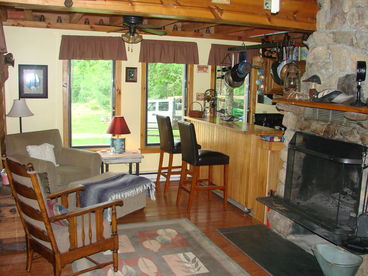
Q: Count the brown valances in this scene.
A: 3